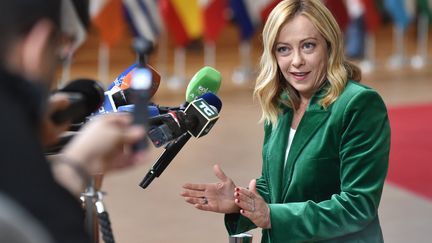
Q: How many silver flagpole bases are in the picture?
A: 5